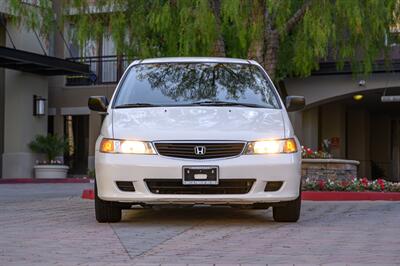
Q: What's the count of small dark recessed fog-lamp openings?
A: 2